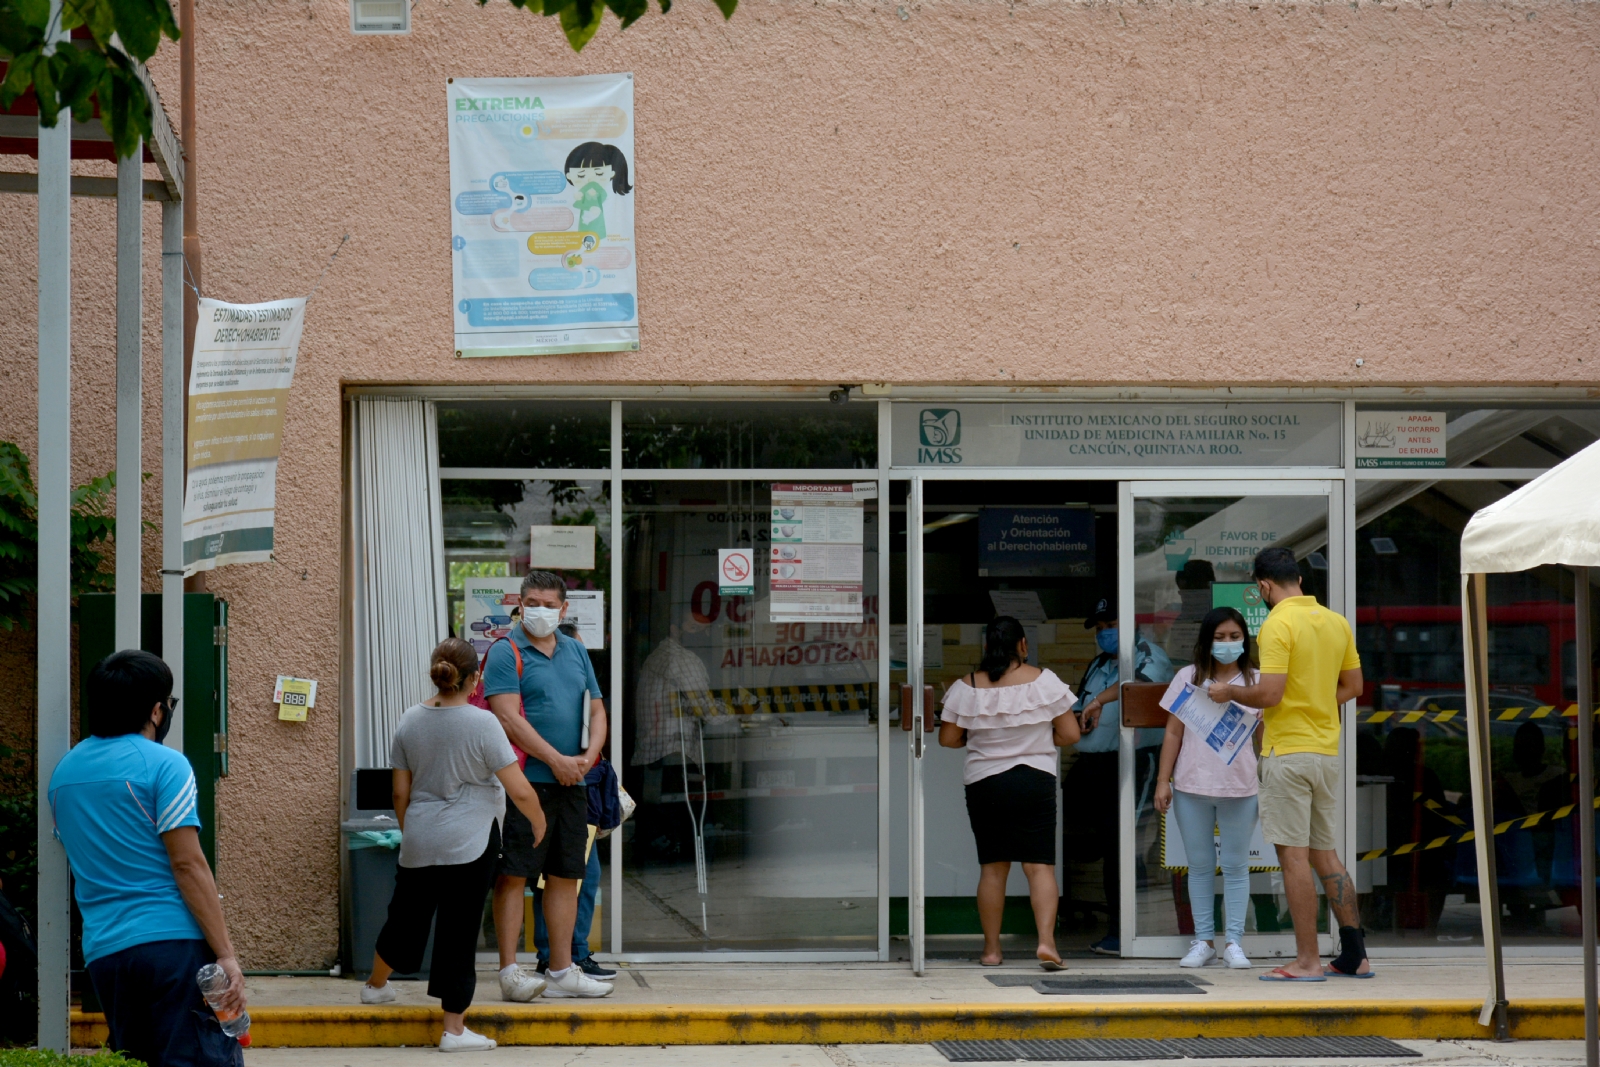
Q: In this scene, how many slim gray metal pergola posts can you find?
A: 3